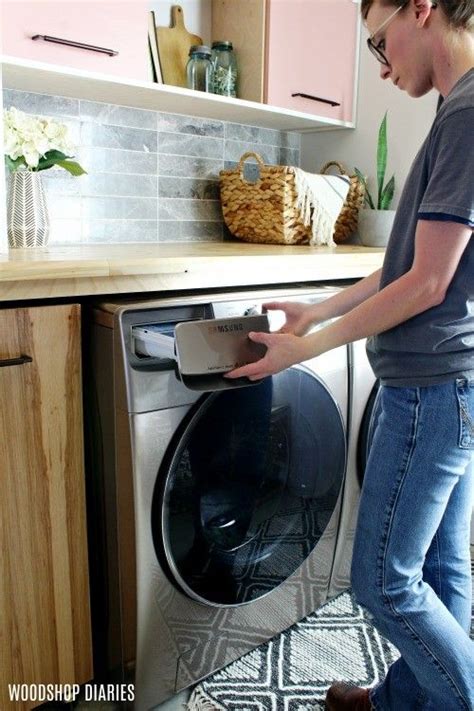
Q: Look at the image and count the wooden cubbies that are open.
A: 1